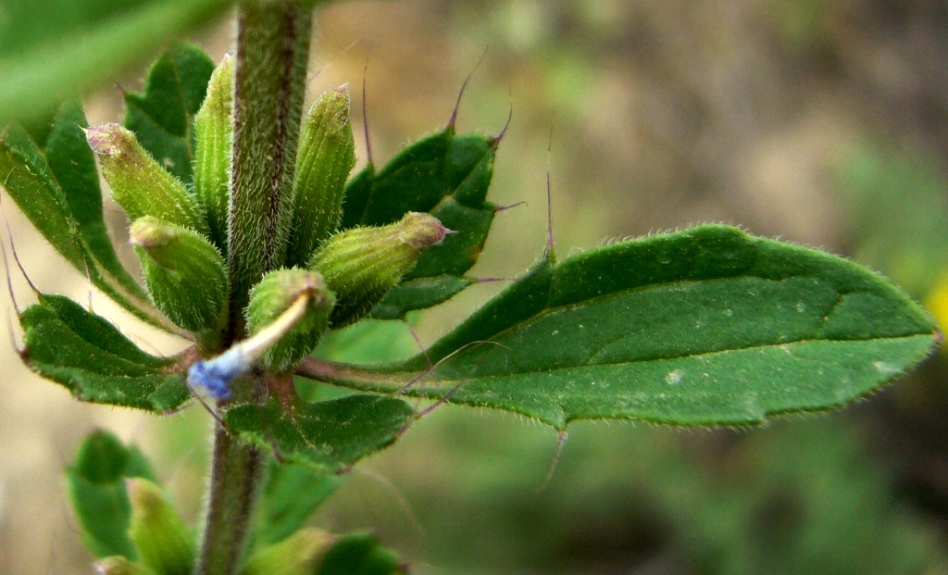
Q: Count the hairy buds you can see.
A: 6